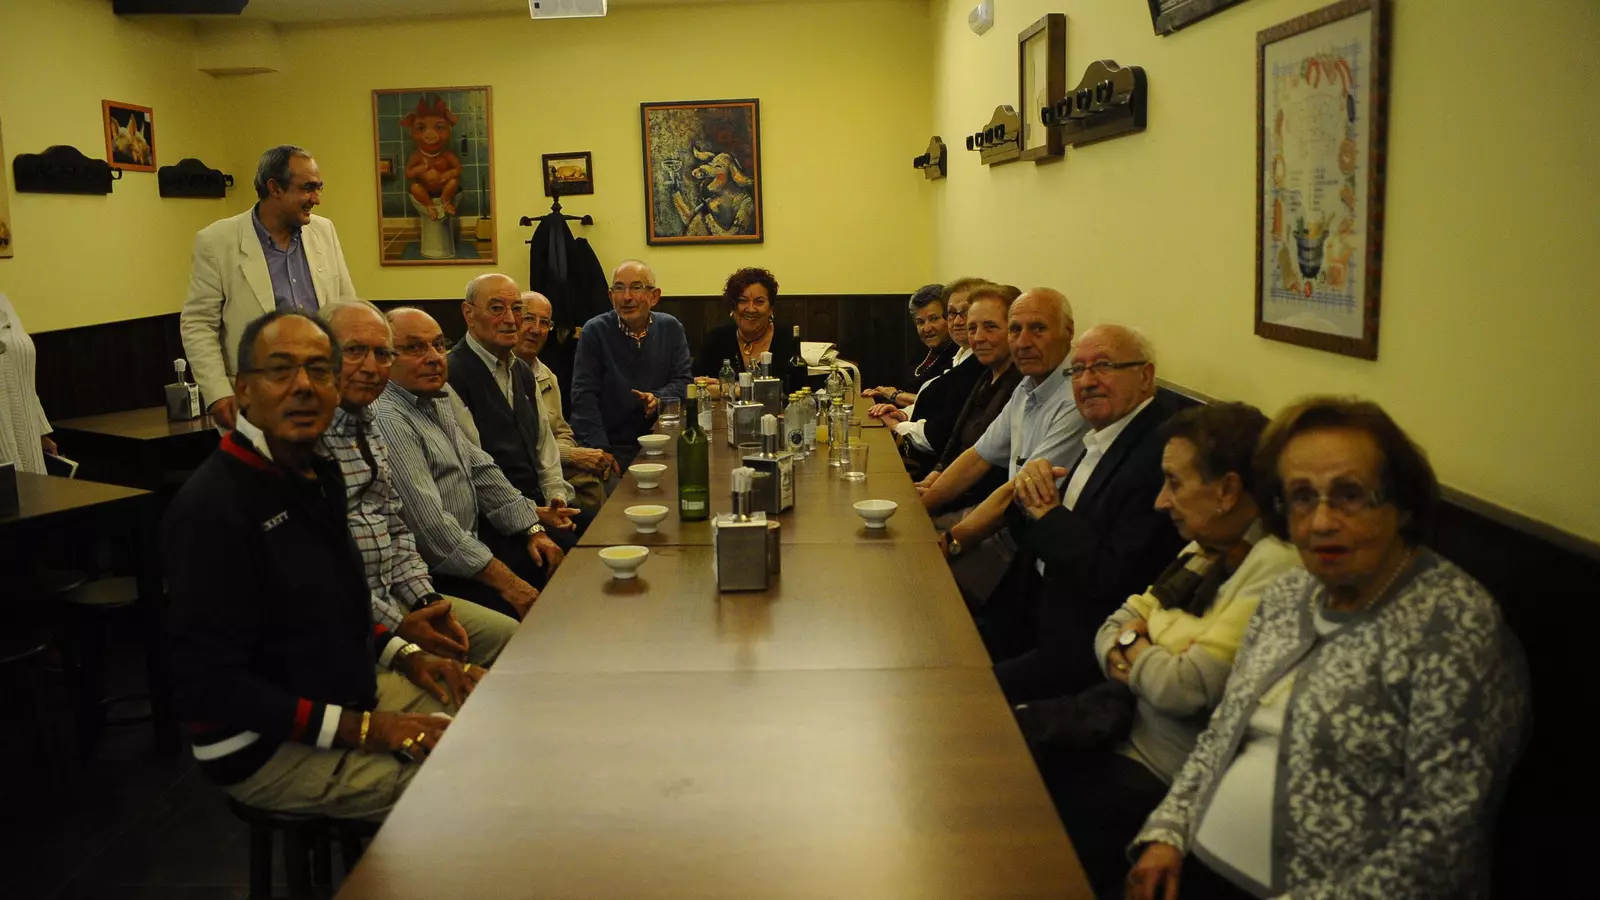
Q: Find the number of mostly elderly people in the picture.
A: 15